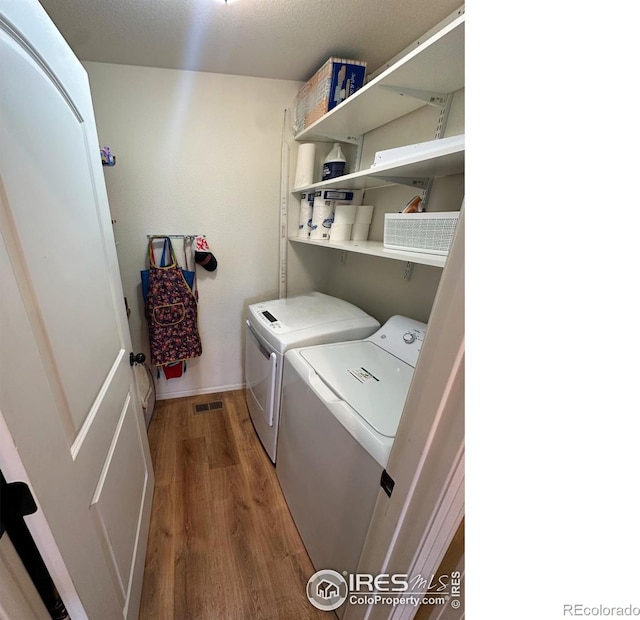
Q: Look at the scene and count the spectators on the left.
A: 0